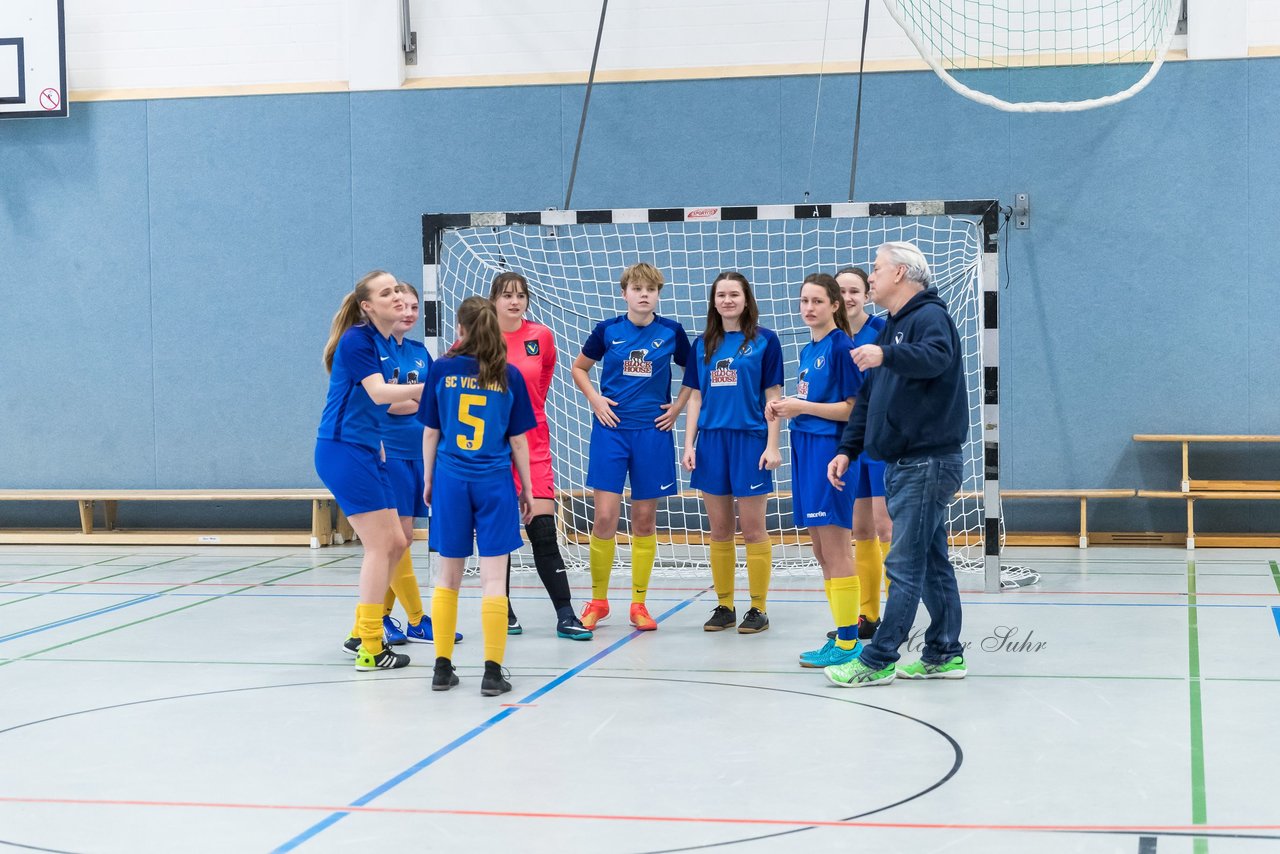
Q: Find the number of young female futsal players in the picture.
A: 8